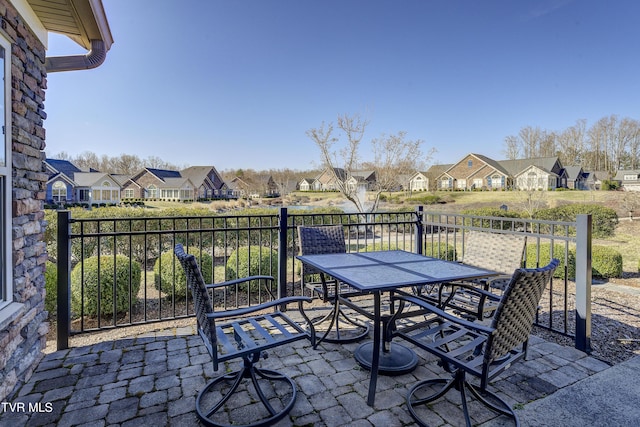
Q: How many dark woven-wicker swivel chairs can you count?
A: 4